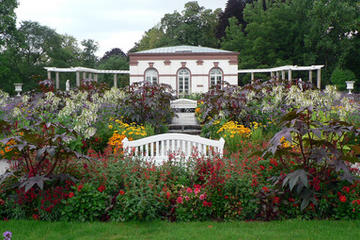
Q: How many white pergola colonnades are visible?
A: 2